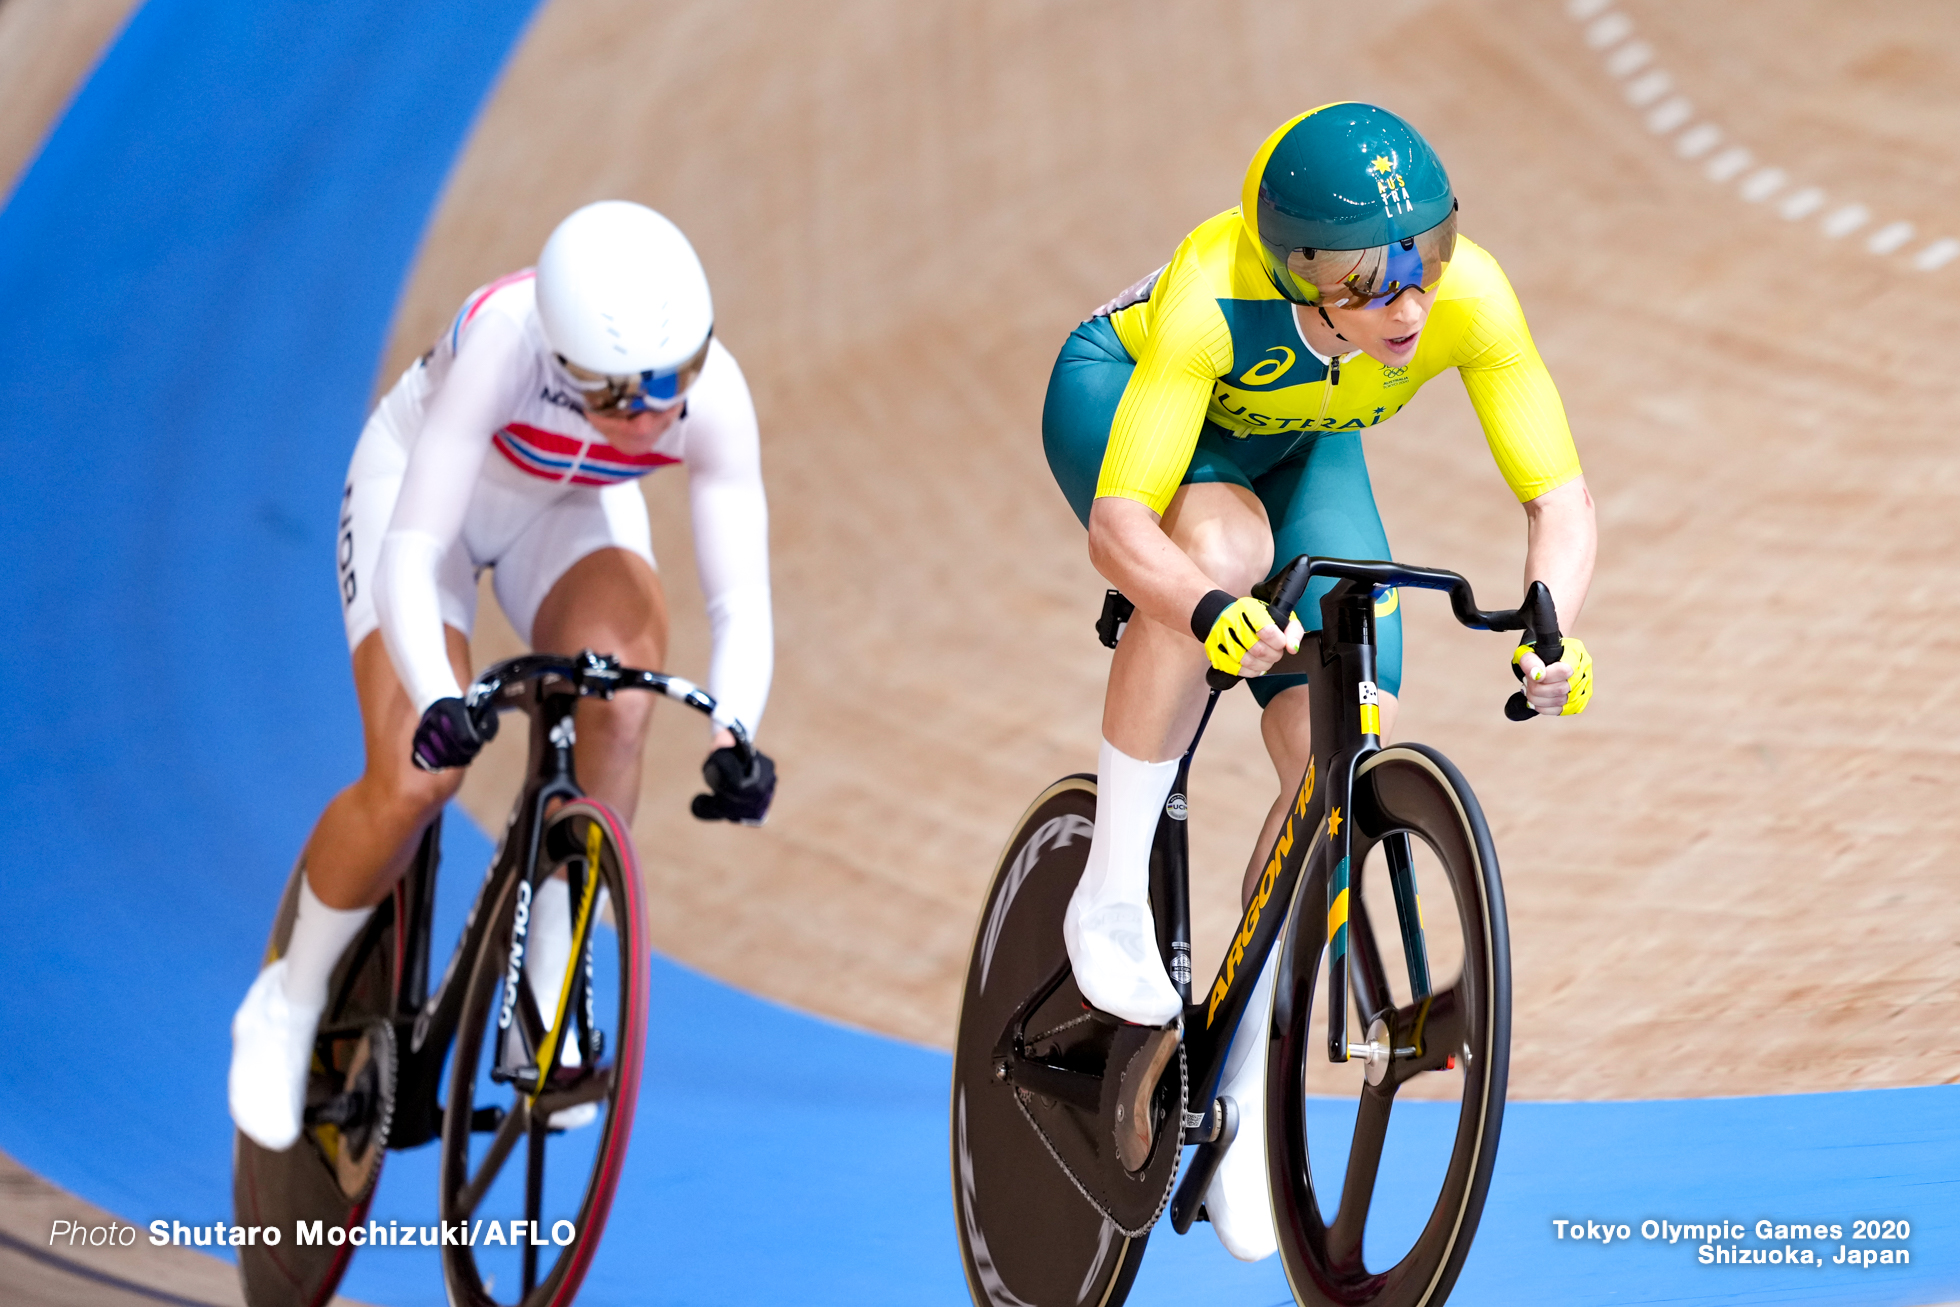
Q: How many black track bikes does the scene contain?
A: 2